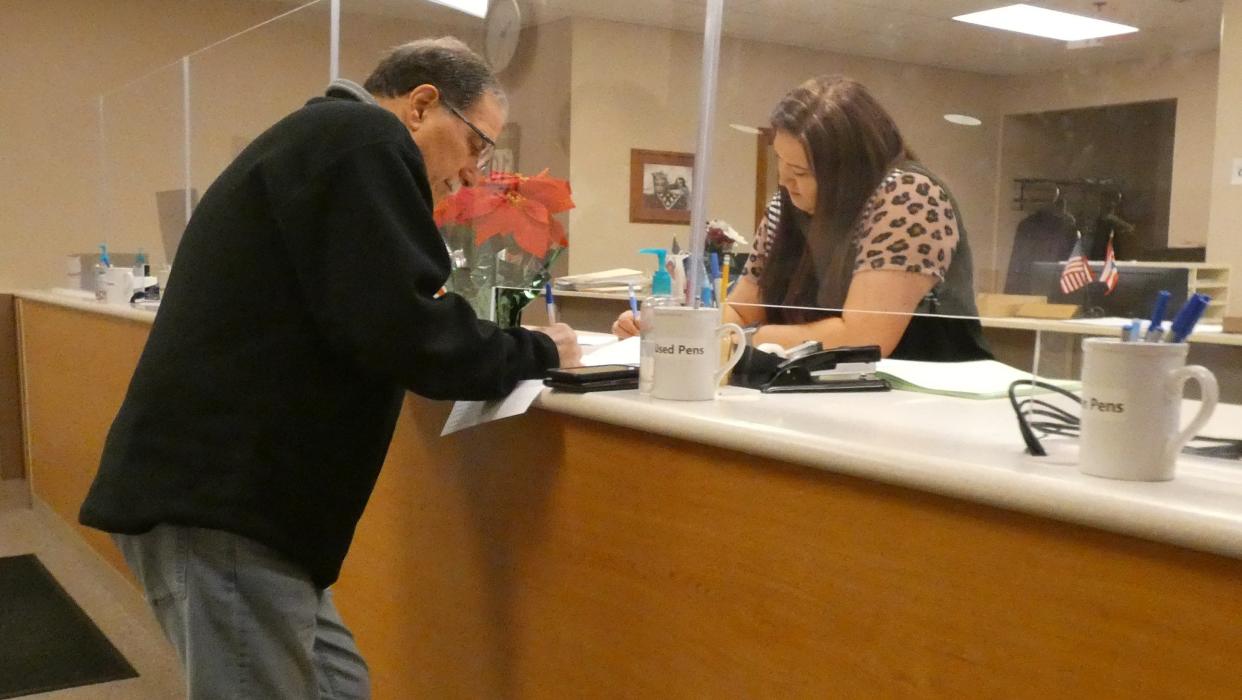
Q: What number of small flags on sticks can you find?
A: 2